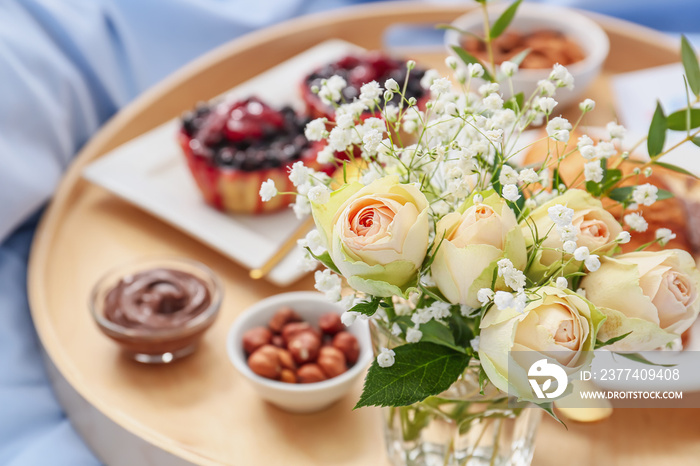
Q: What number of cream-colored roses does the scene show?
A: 5